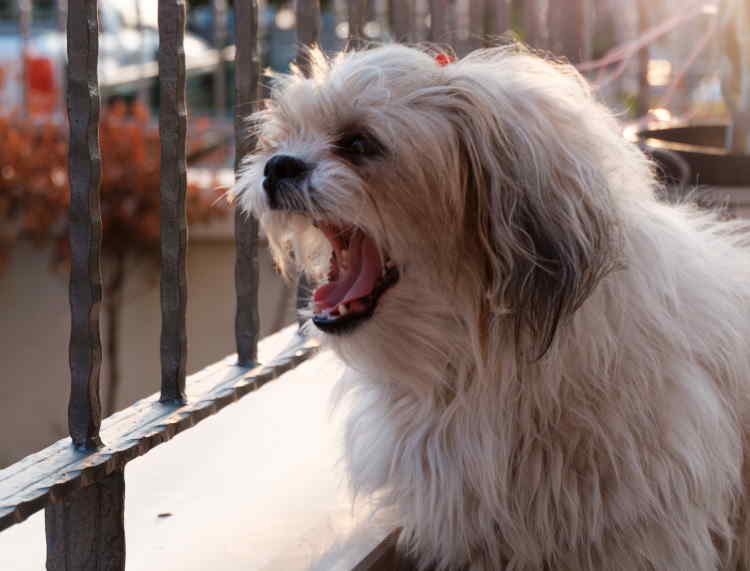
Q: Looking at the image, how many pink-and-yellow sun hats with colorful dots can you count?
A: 0